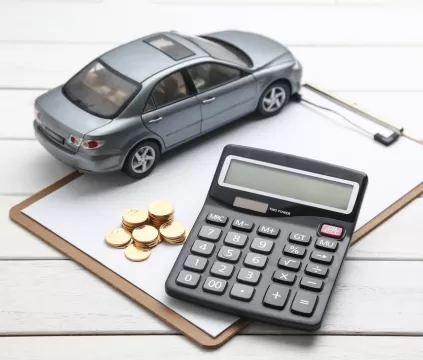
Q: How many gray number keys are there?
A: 11